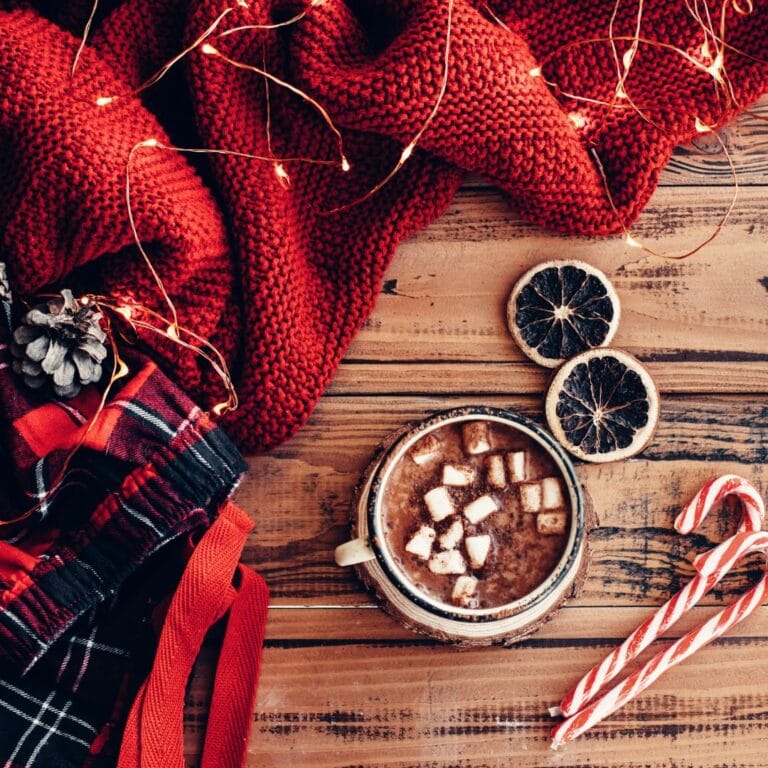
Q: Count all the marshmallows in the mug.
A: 15